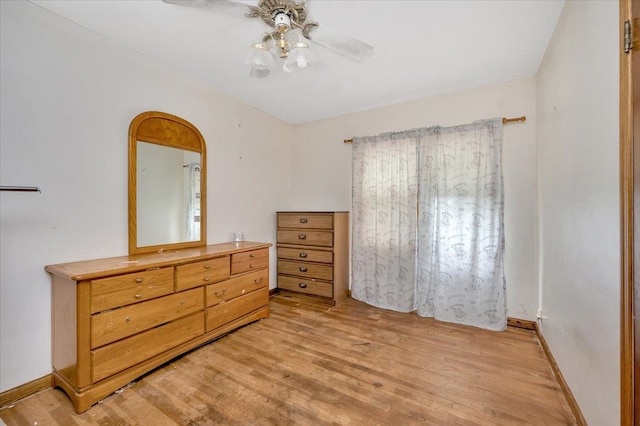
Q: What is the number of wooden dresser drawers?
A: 12